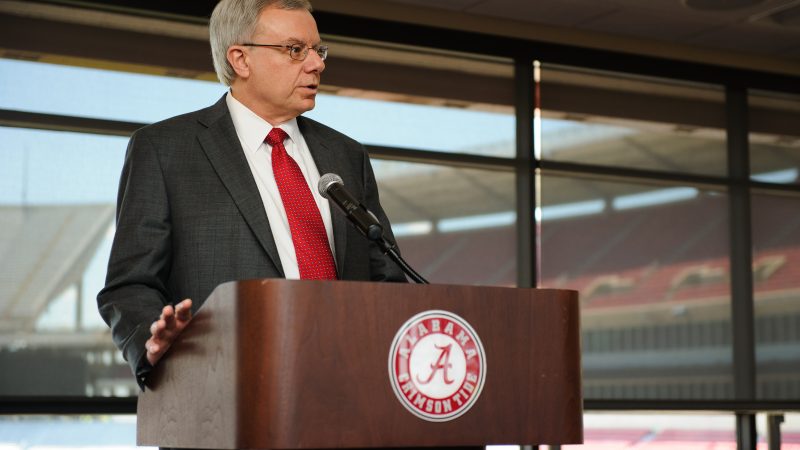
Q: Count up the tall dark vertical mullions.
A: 2